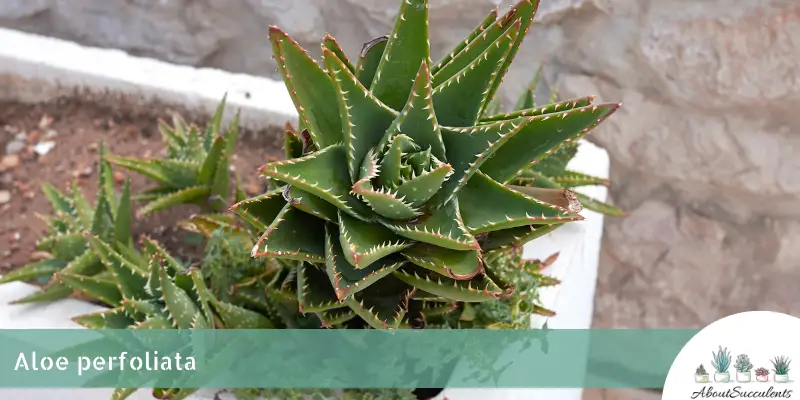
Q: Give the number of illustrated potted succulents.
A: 5